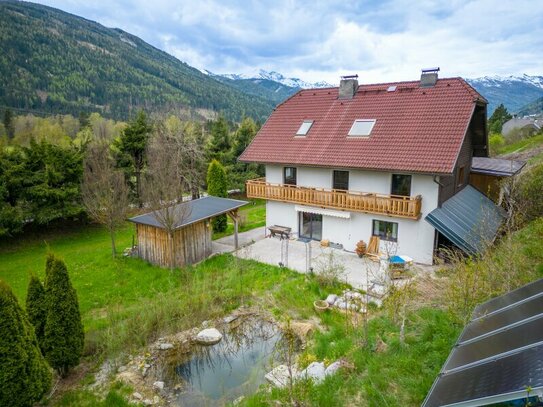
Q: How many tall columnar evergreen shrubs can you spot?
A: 4